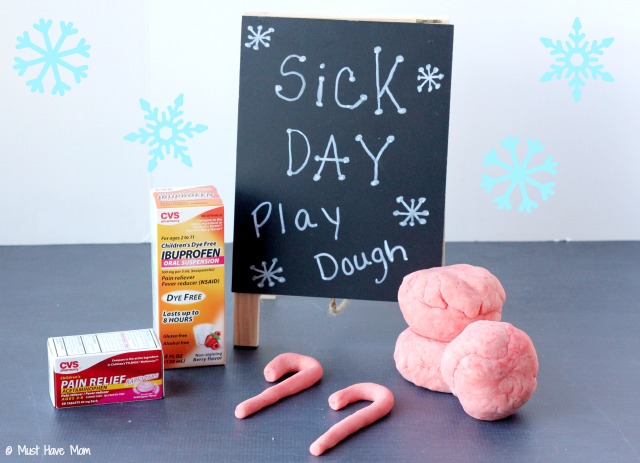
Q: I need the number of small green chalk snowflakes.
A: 0